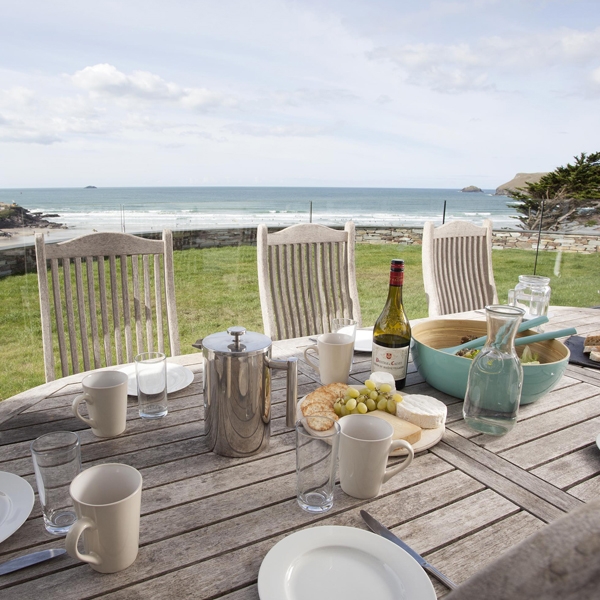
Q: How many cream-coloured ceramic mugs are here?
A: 4